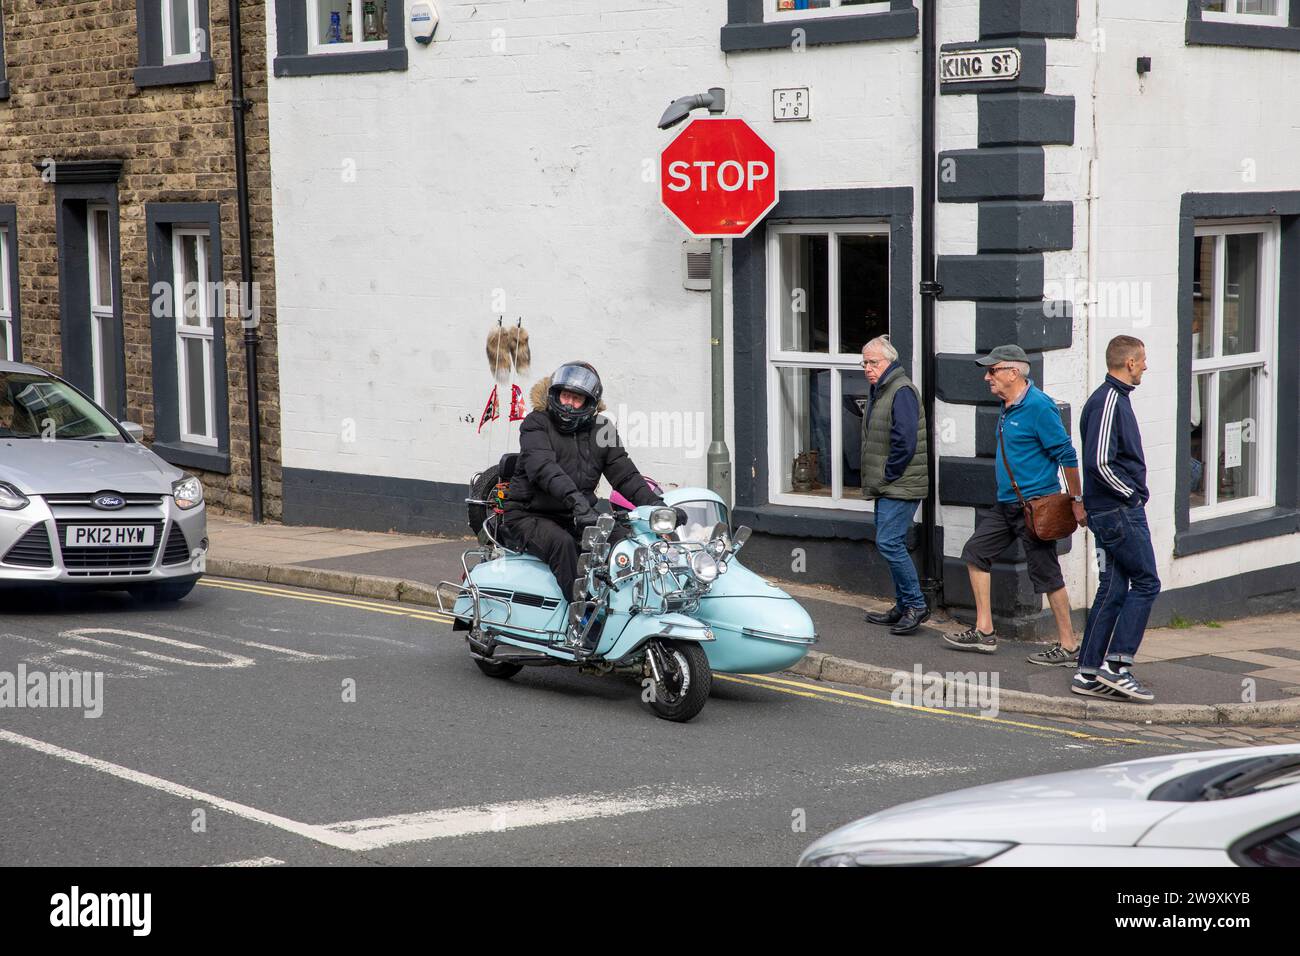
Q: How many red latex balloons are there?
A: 0